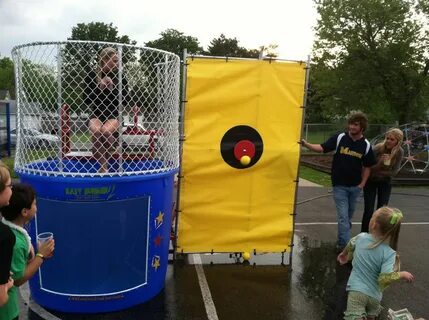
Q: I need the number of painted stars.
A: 3